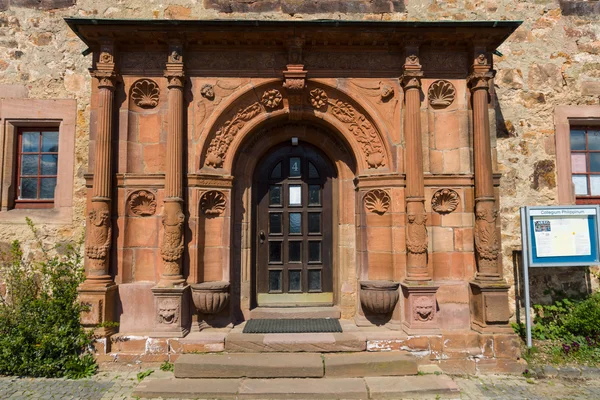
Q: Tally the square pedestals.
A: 4